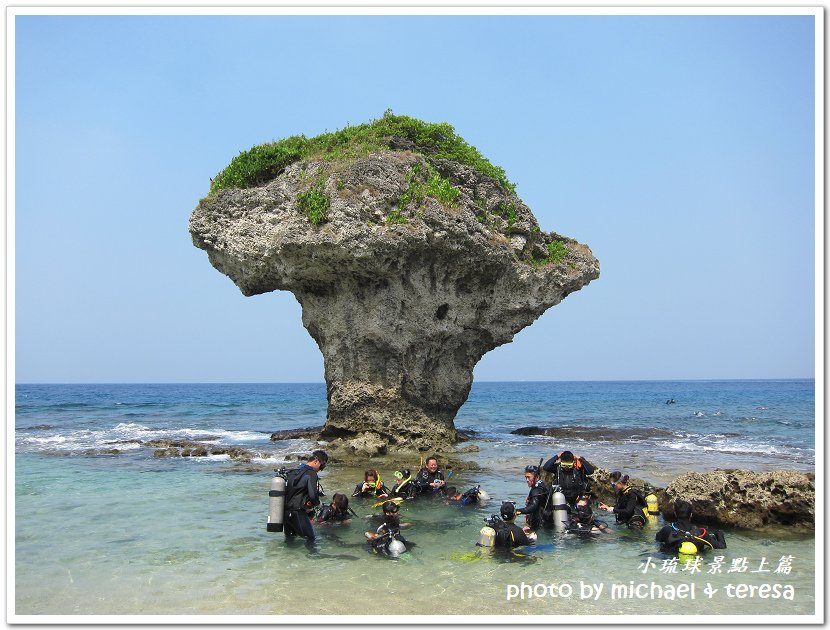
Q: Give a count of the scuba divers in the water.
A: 13